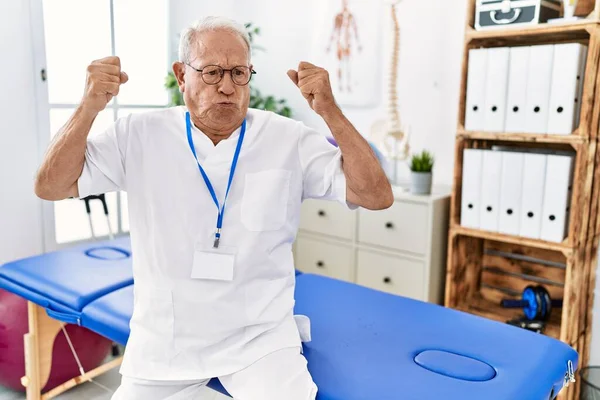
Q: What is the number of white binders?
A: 10